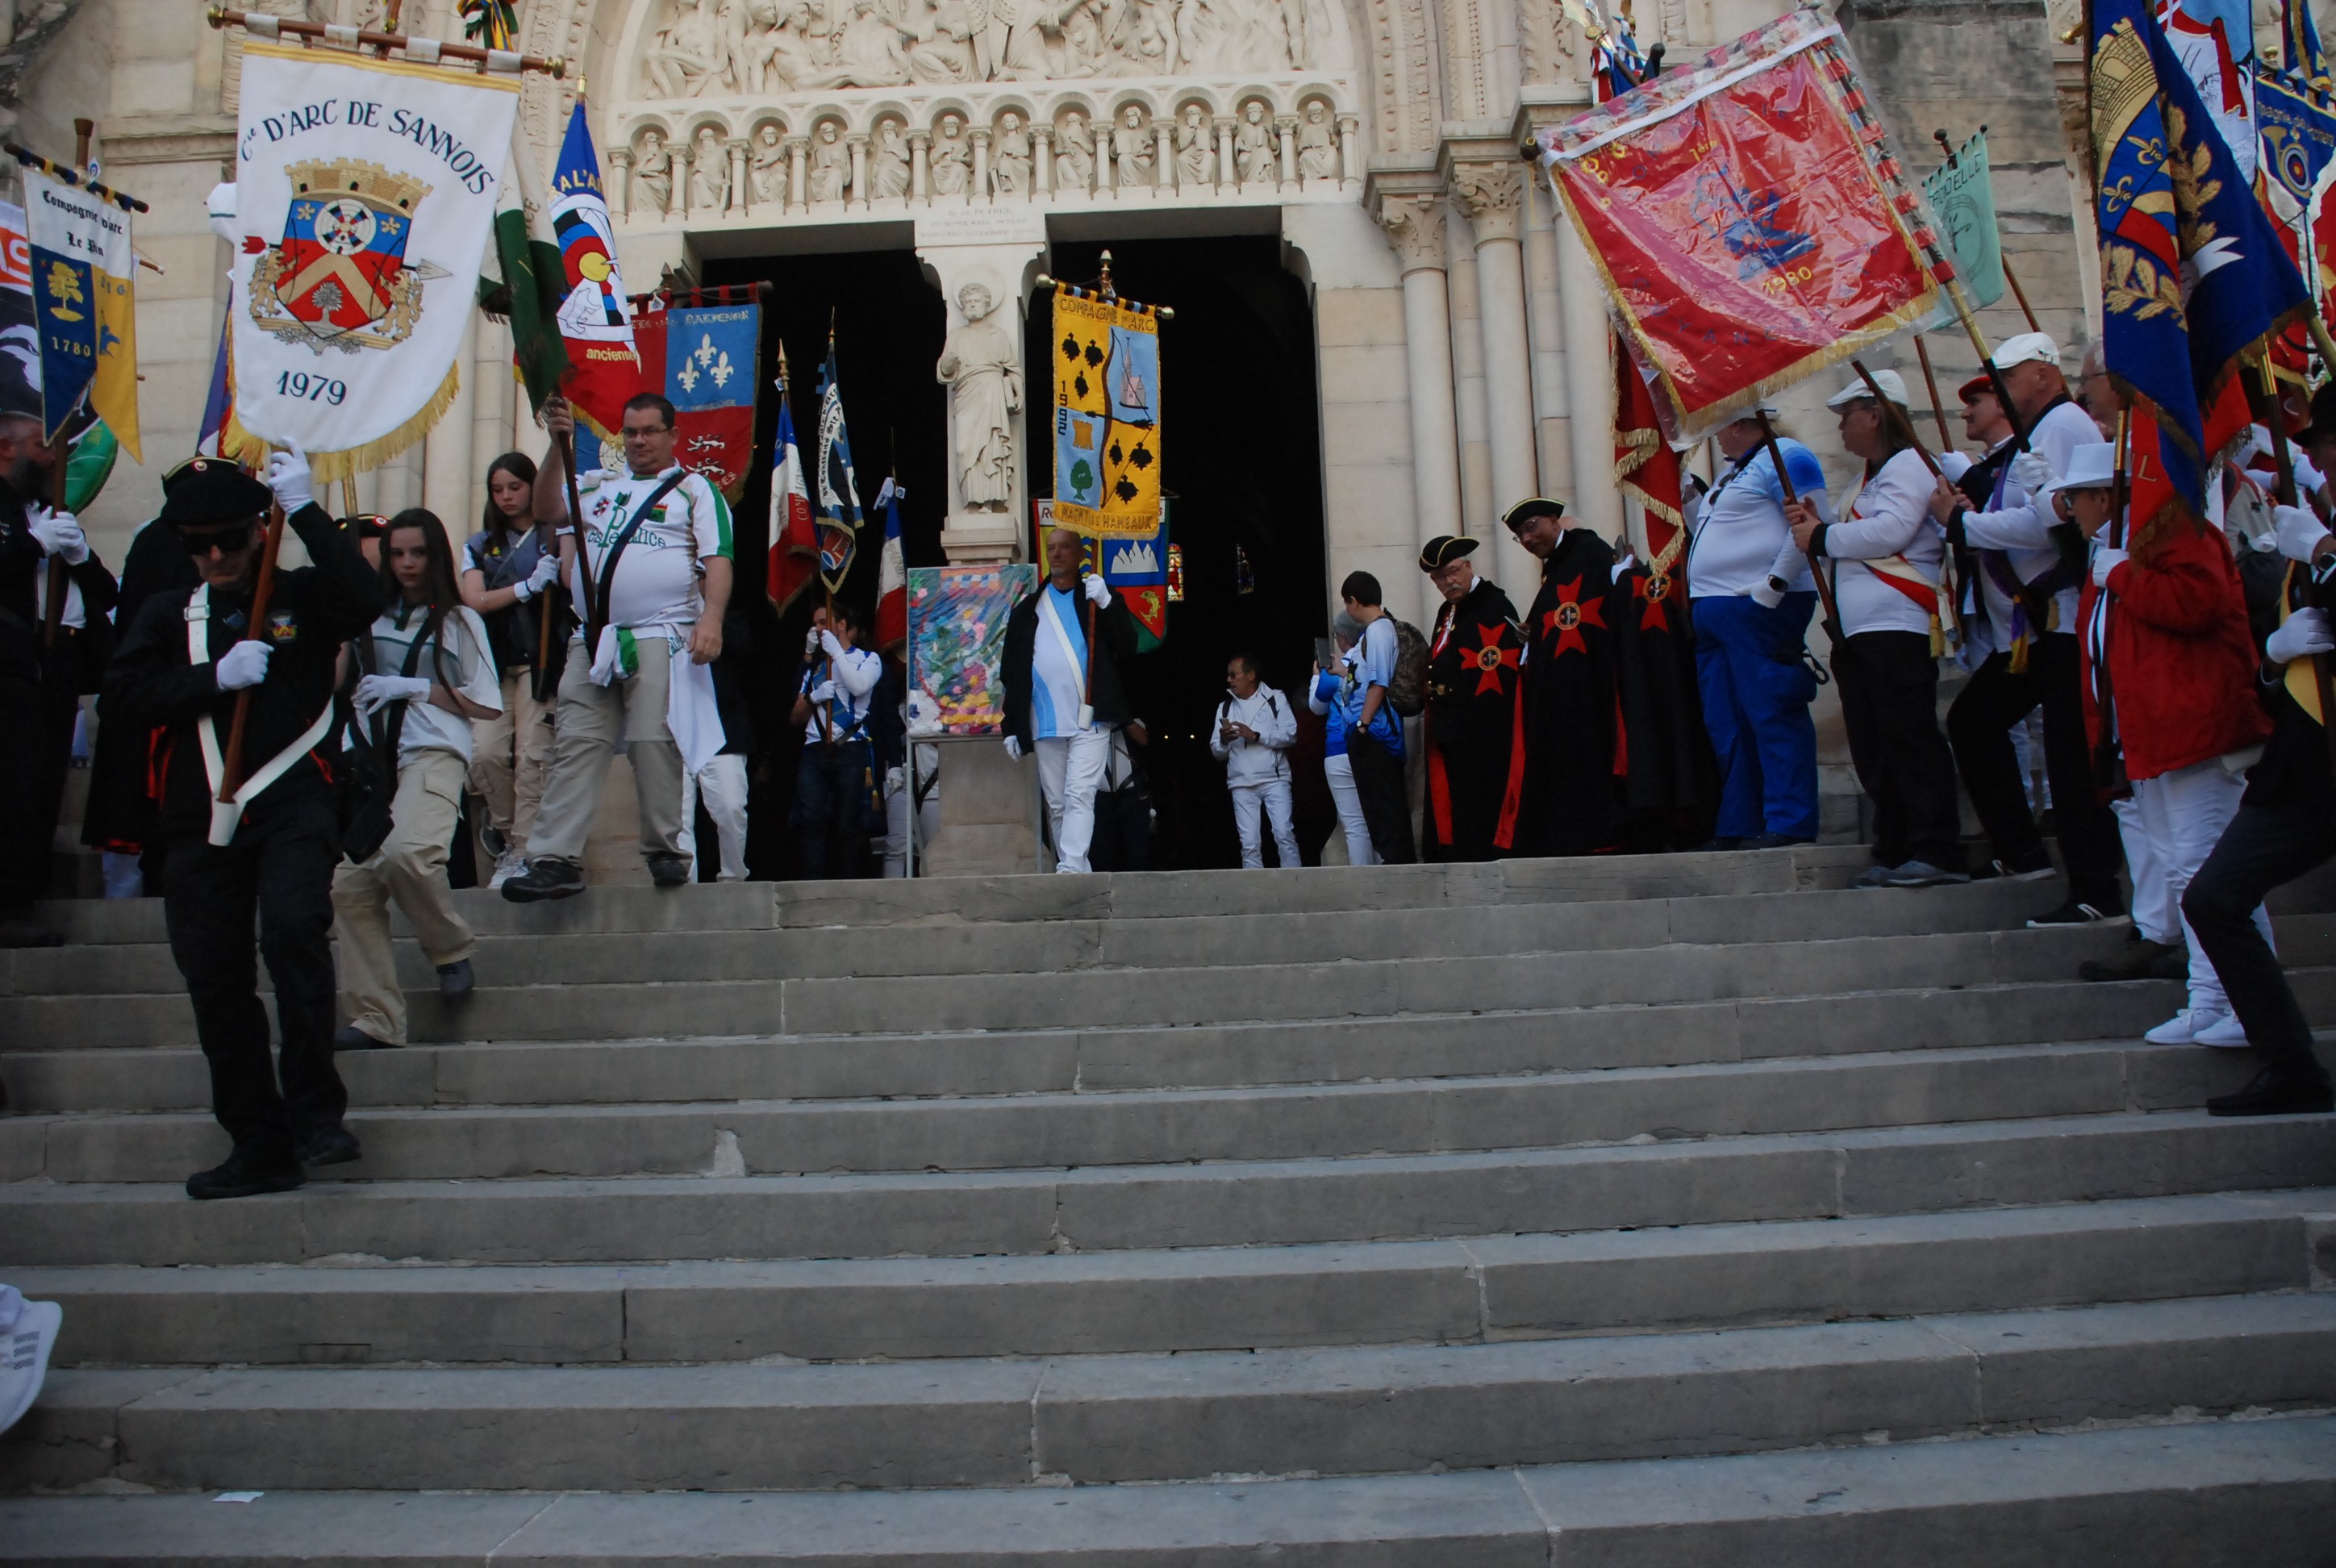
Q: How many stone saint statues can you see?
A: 13